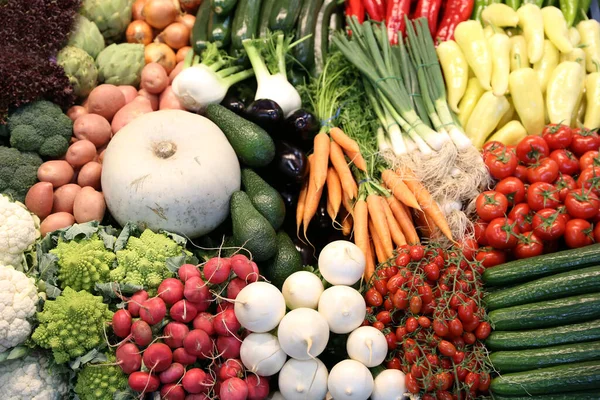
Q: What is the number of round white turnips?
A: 10